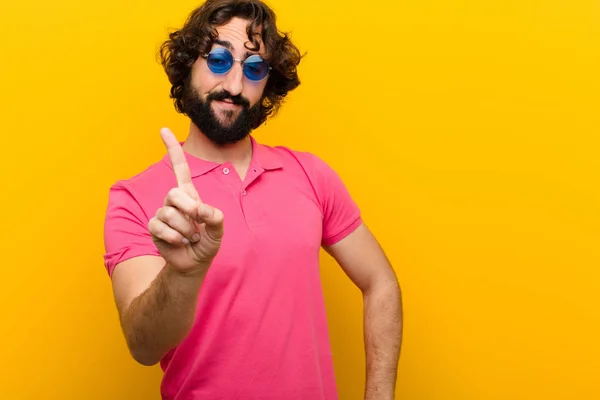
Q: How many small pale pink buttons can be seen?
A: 2